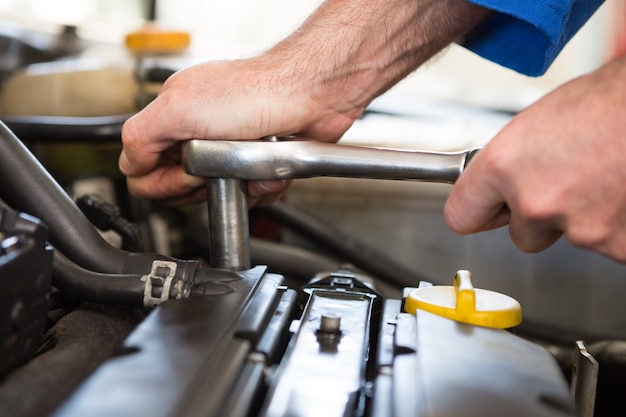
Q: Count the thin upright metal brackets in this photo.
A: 1